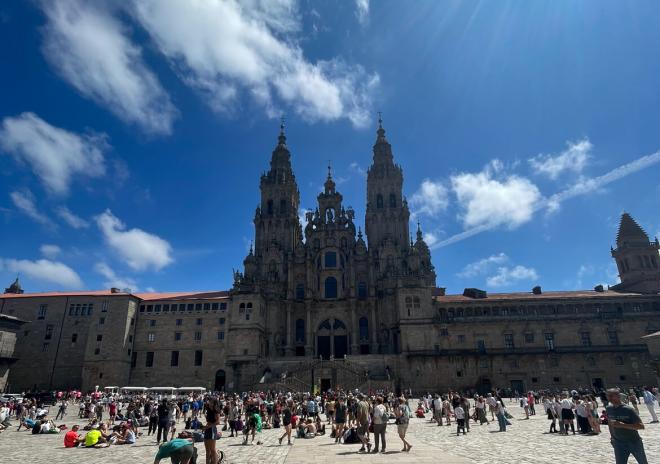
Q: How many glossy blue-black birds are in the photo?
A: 0